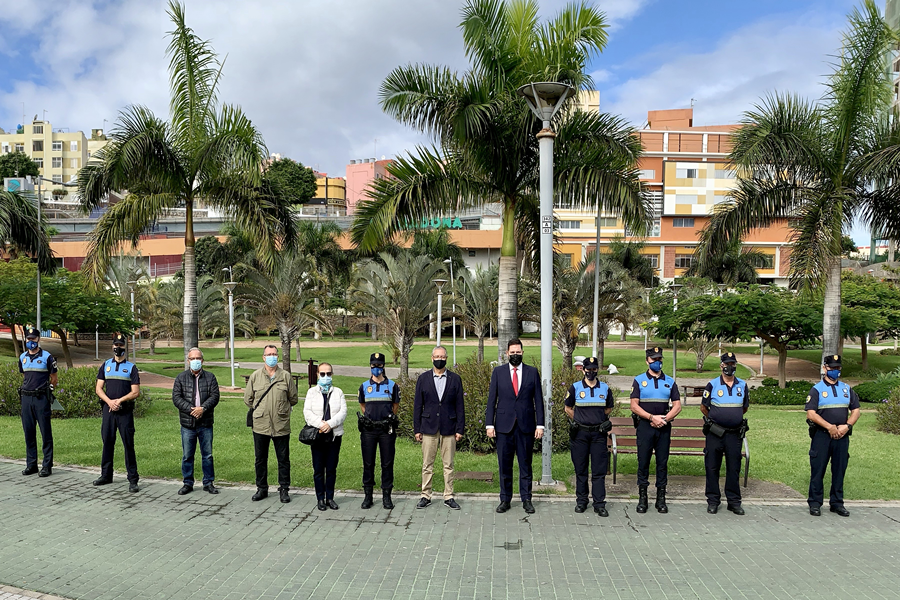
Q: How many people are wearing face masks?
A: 12